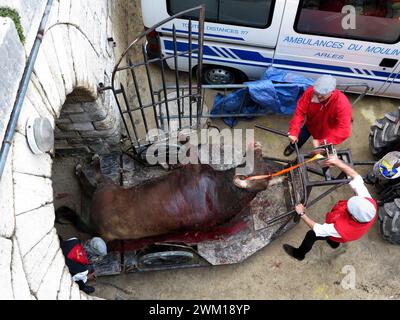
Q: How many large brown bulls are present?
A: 1